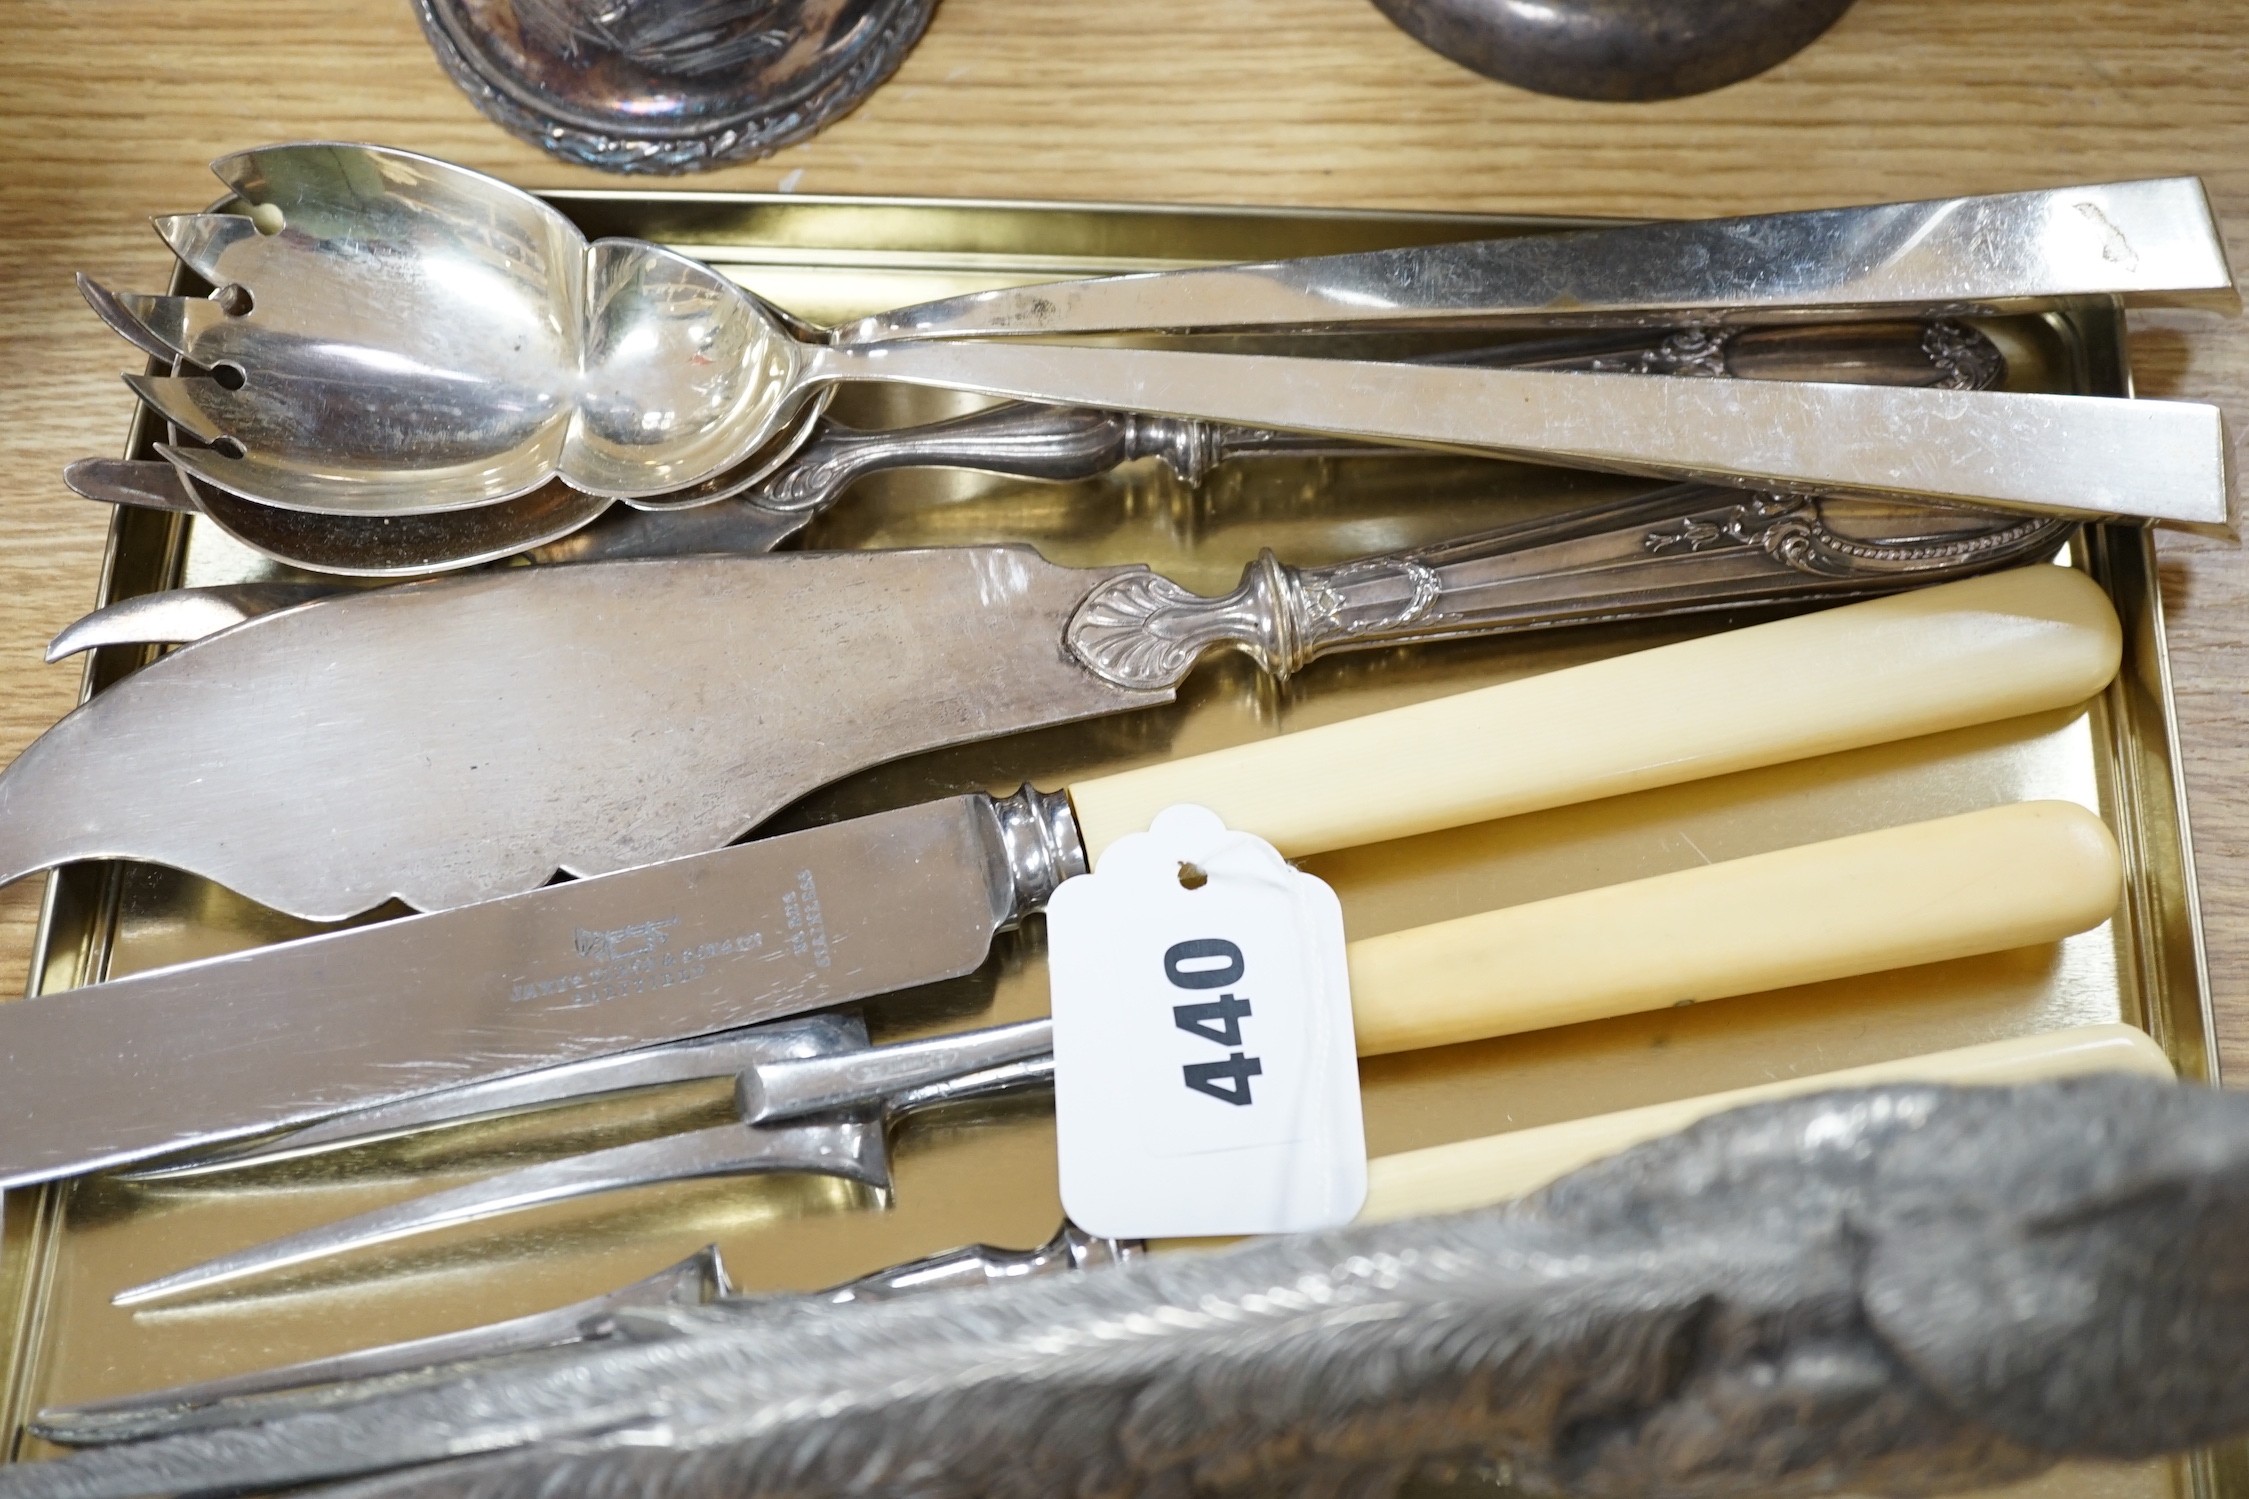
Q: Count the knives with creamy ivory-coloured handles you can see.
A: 1